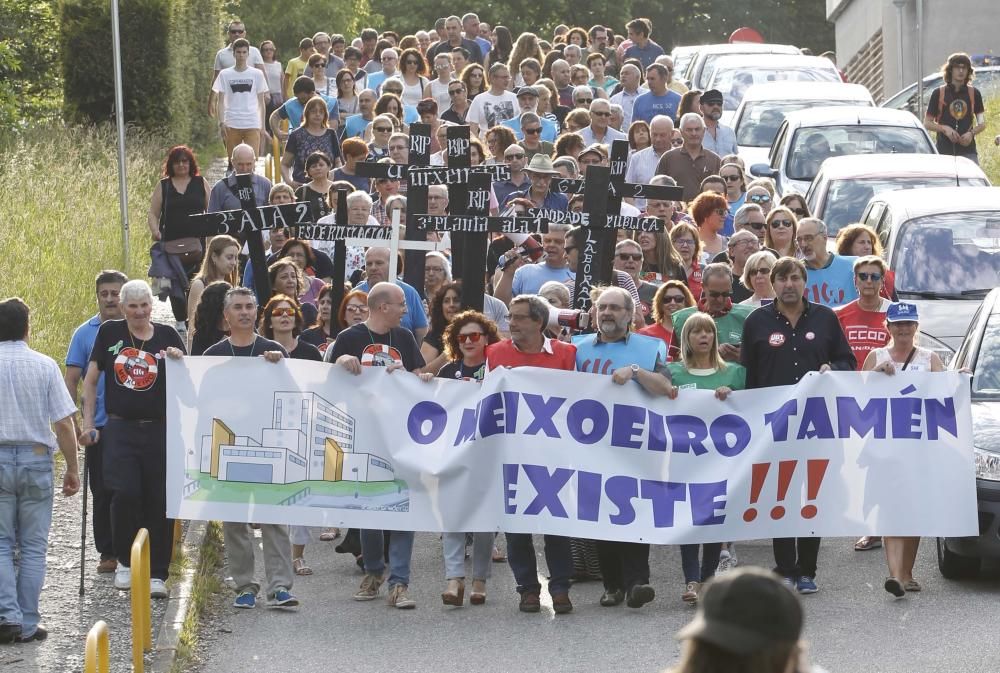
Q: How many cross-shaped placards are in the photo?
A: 8